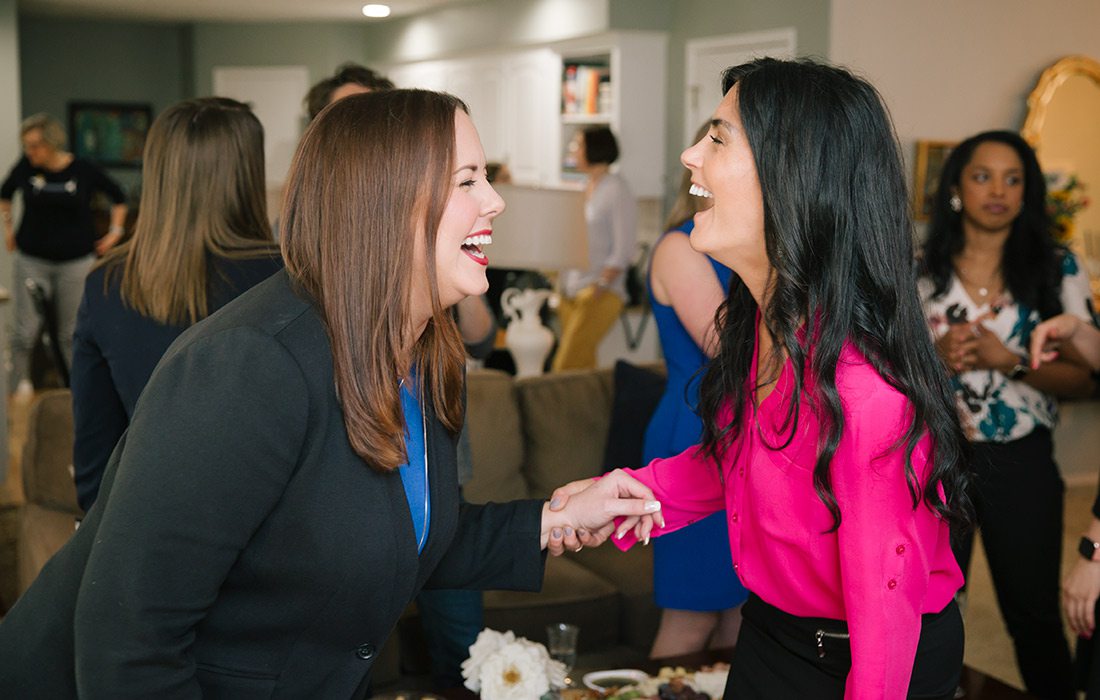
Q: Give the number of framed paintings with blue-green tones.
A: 1